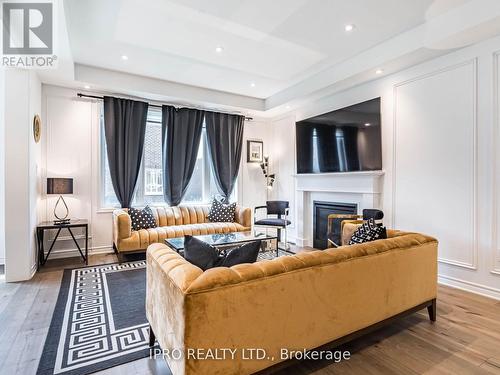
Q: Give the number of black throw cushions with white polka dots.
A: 2